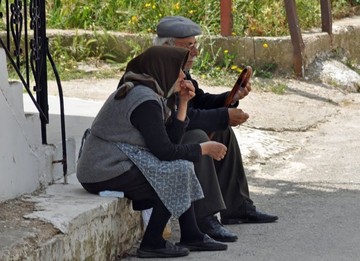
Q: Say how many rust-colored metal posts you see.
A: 3